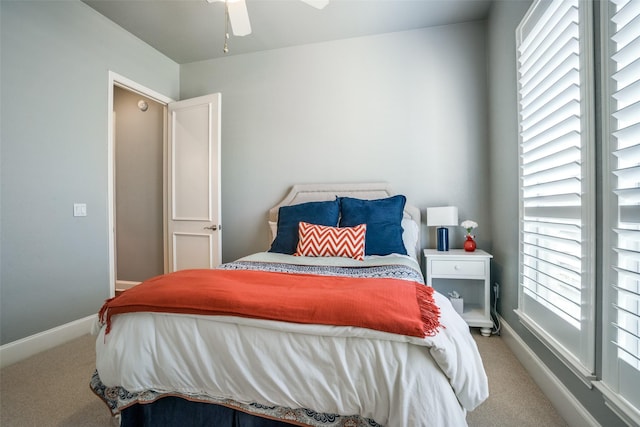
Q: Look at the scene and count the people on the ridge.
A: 0